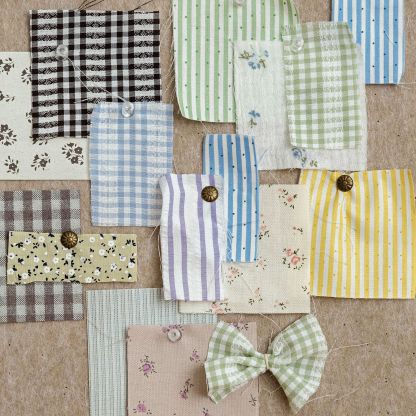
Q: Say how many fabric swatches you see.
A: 15